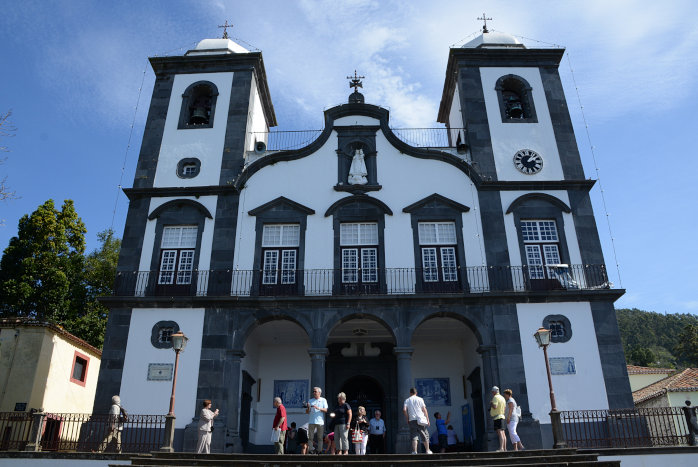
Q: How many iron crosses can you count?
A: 3